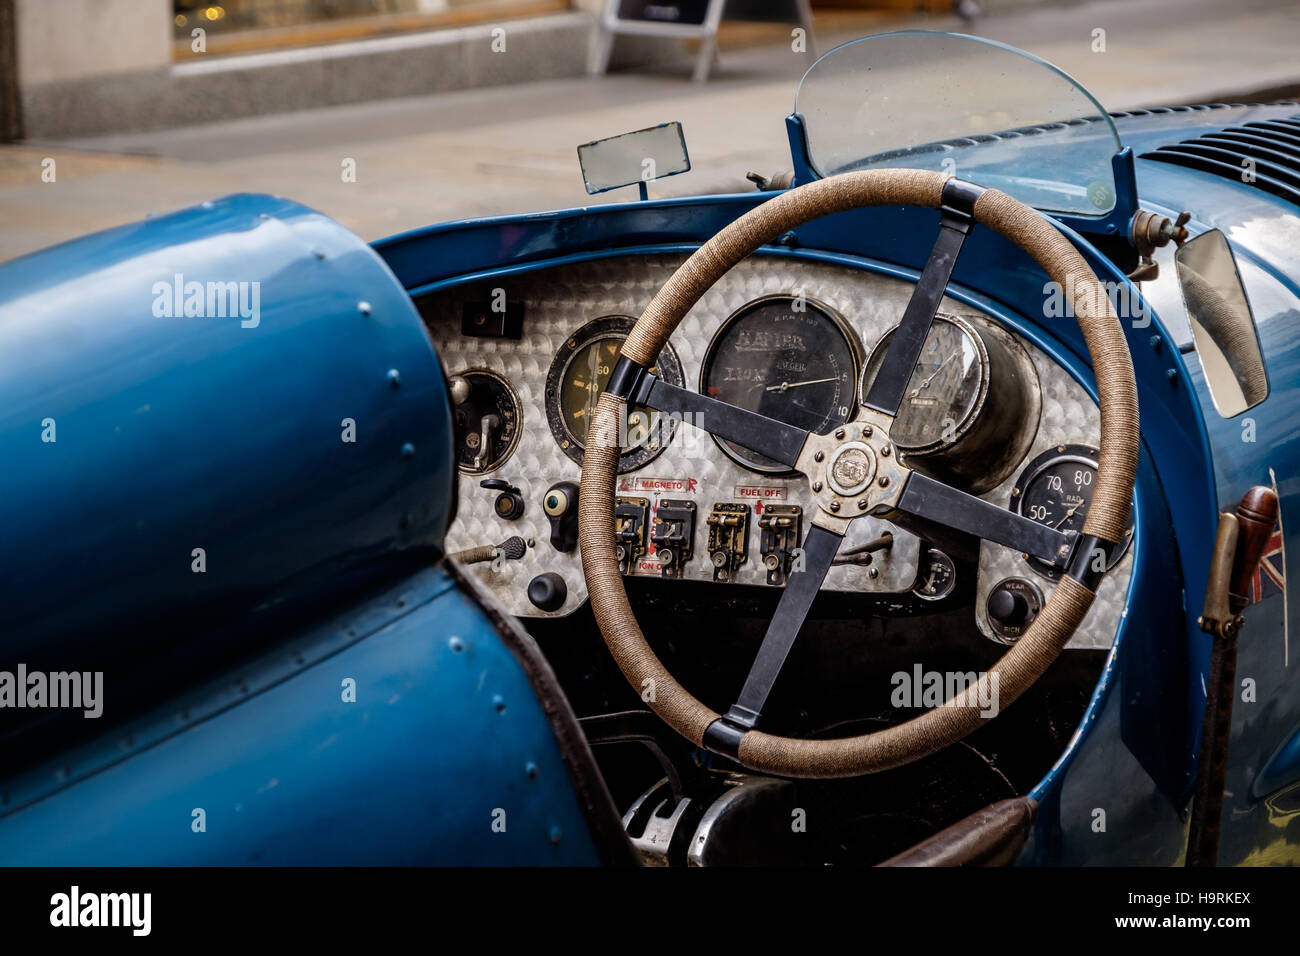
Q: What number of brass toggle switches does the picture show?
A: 4